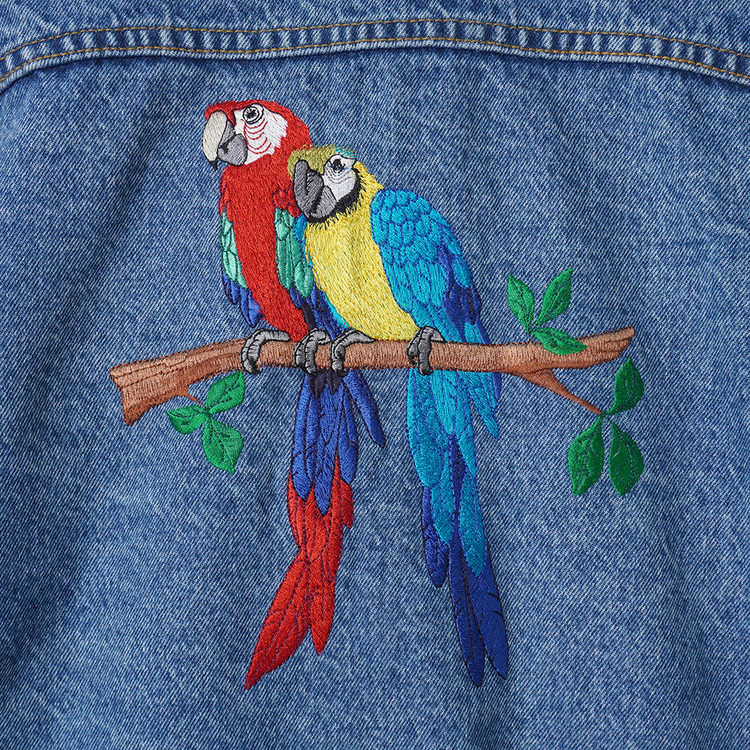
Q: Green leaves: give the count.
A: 9